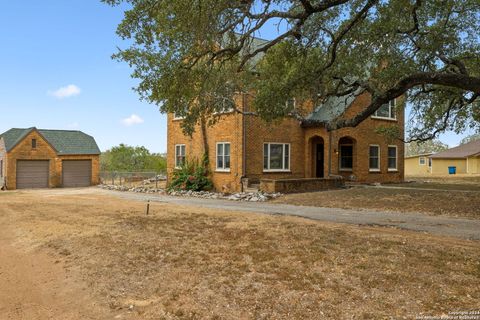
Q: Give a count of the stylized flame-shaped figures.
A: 0